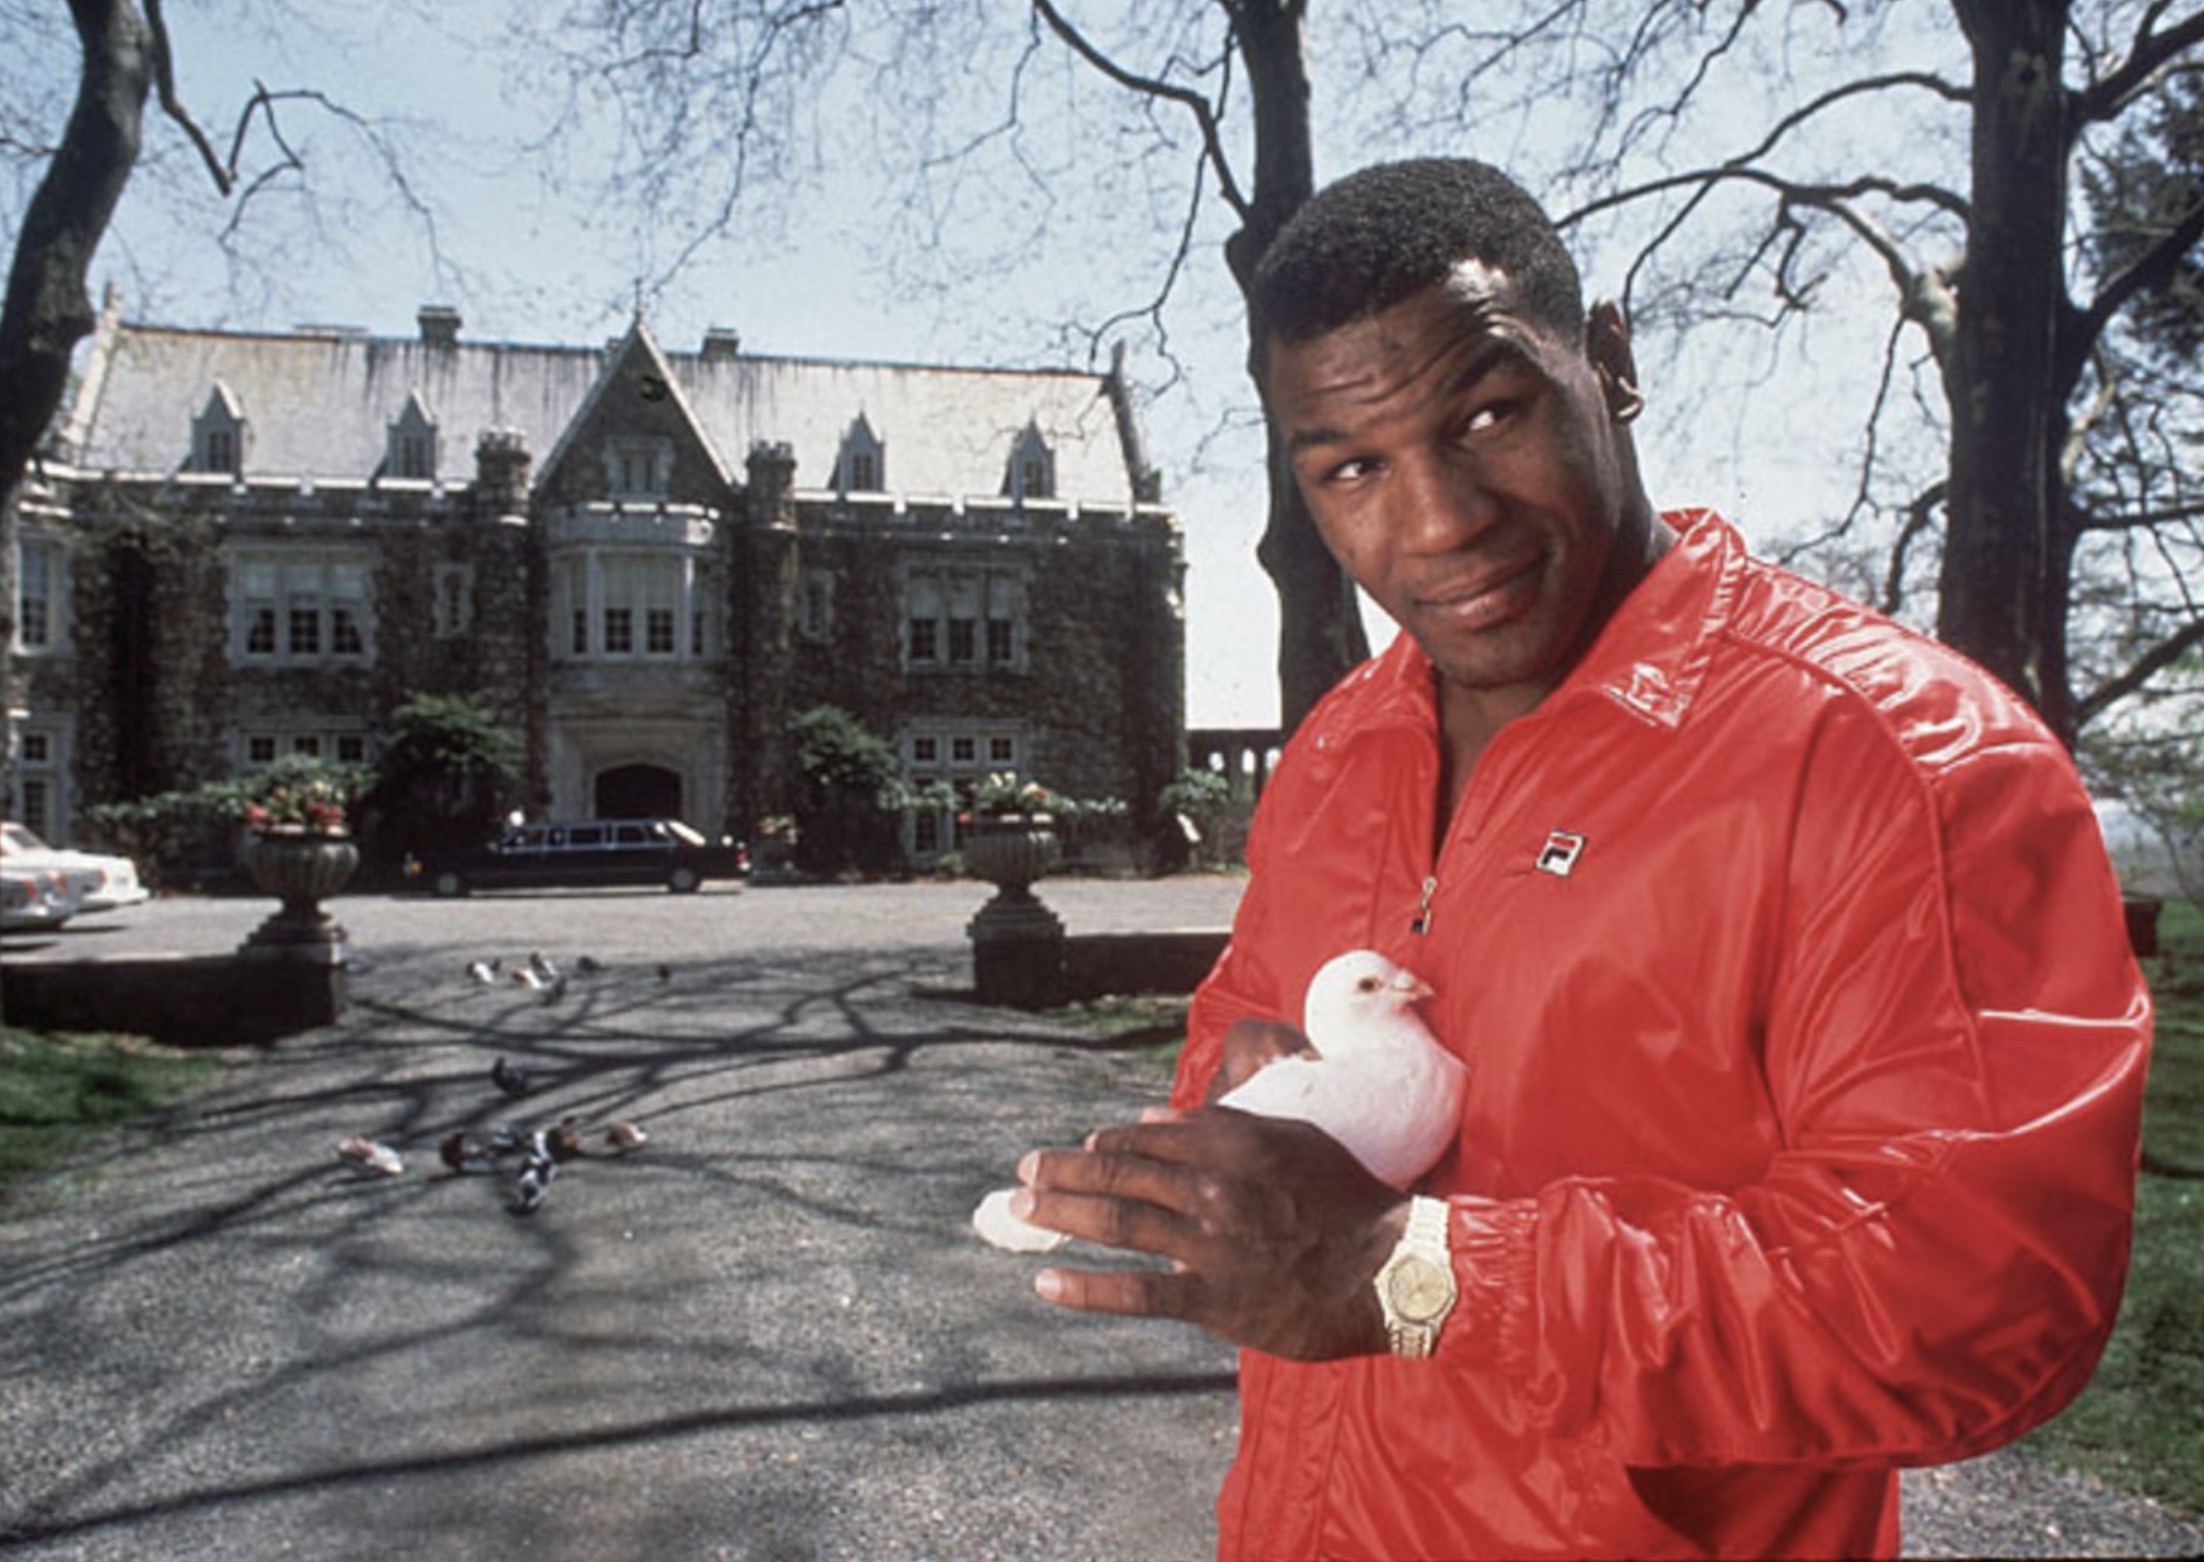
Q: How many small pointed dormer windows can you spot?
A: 4